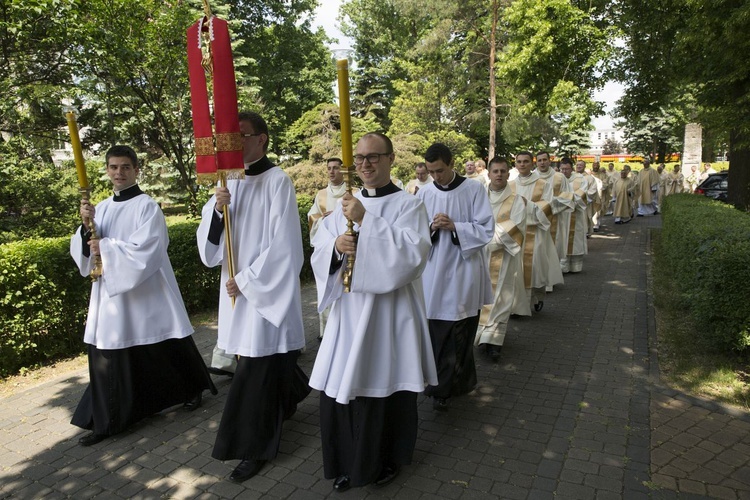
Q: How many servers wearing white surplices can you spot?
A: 4